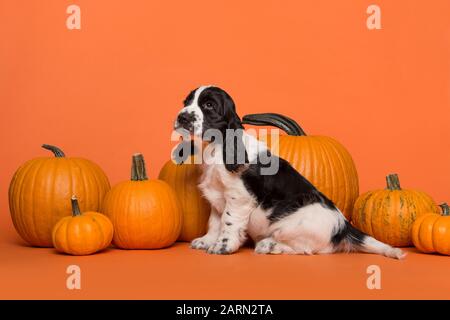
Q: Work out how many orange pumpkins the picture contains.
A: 7